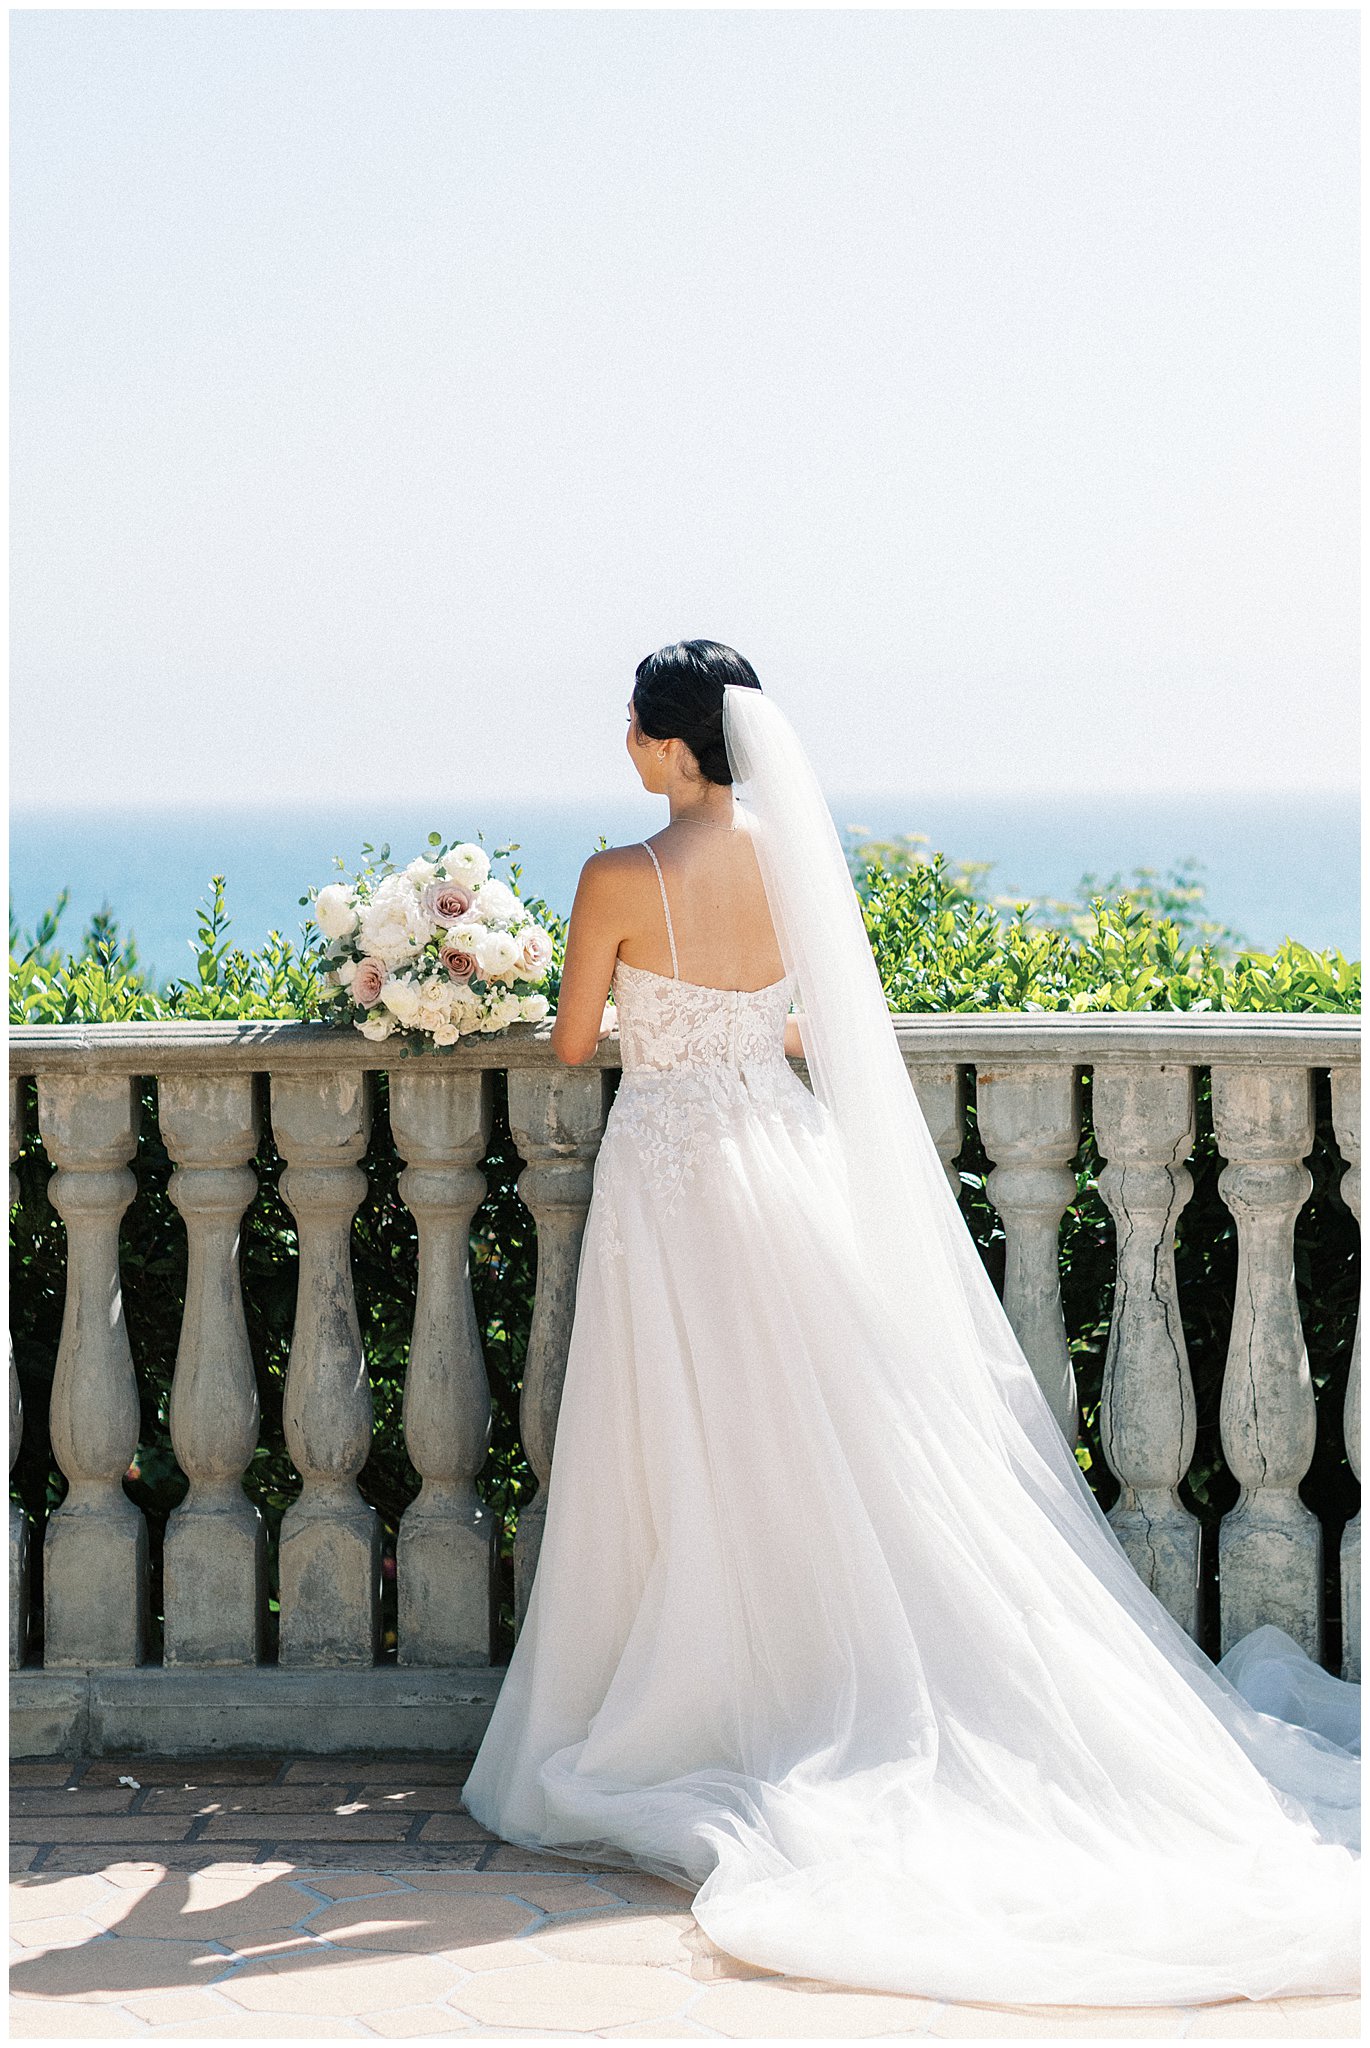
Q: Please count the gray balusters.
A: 11